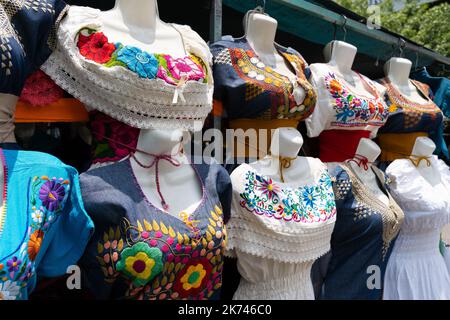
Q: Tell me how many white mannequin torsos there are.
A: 8